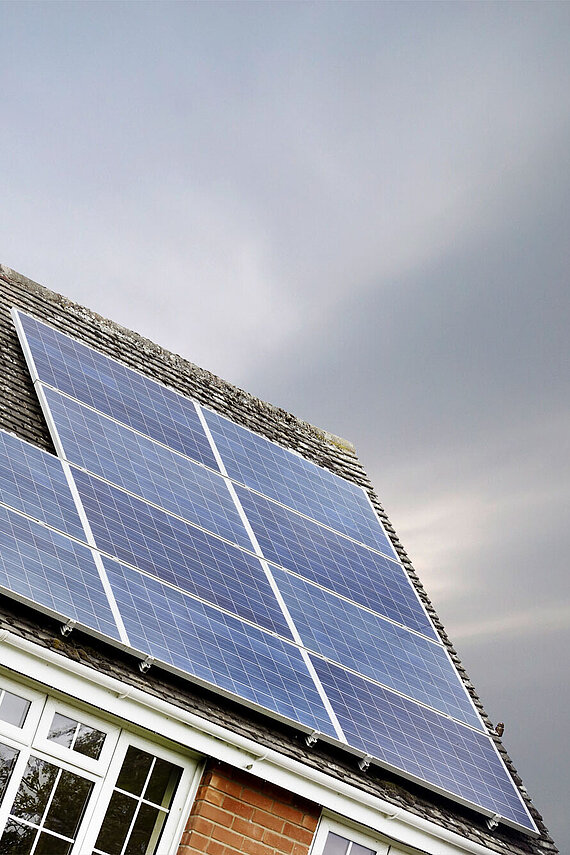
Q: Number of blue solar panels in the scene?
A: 10